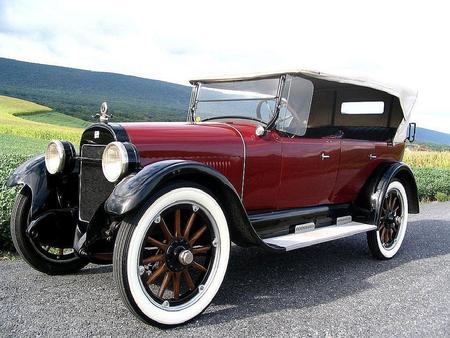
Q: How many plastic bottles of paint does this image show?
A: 0